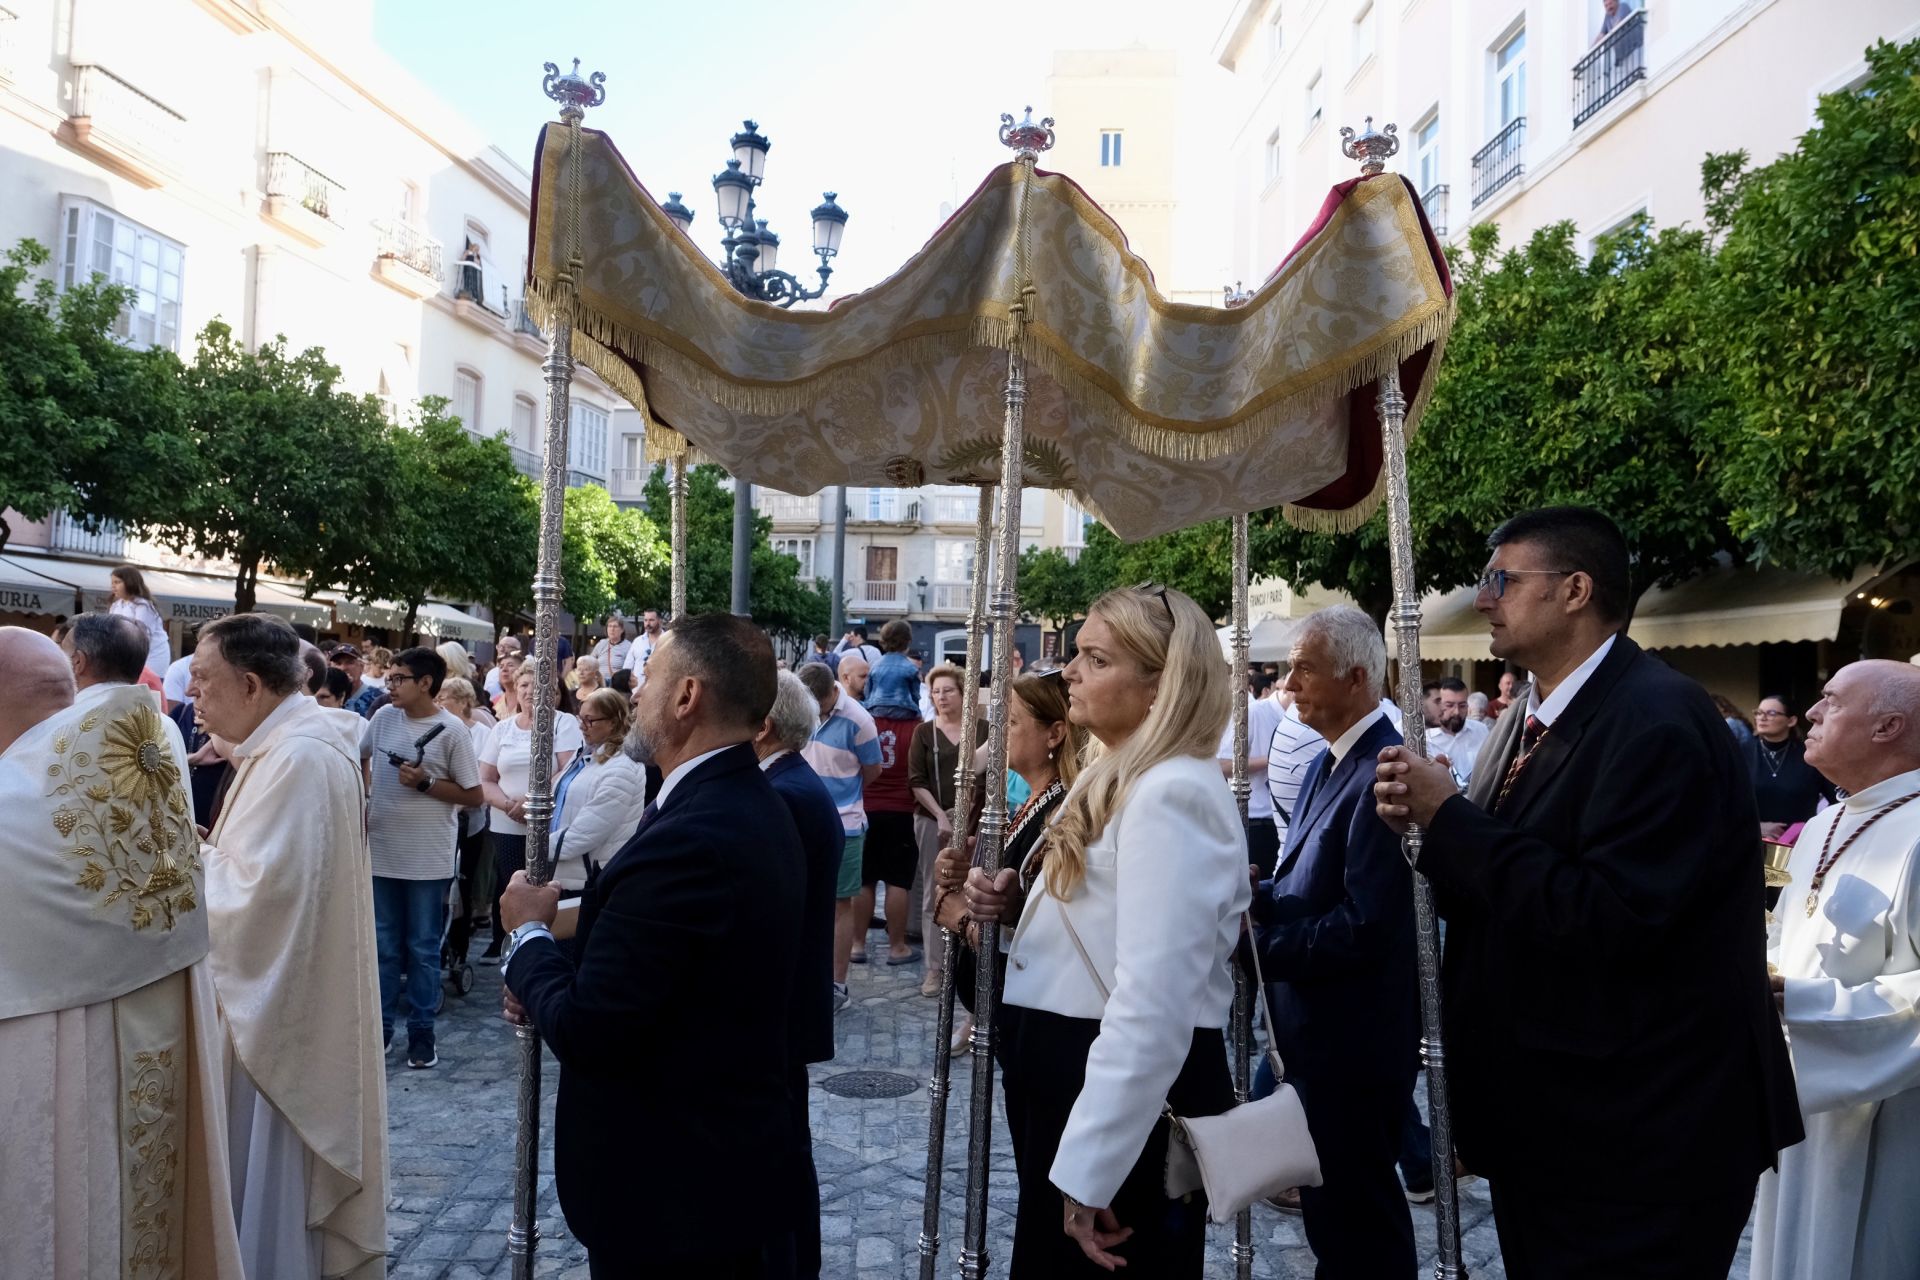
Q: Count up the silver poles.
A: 6